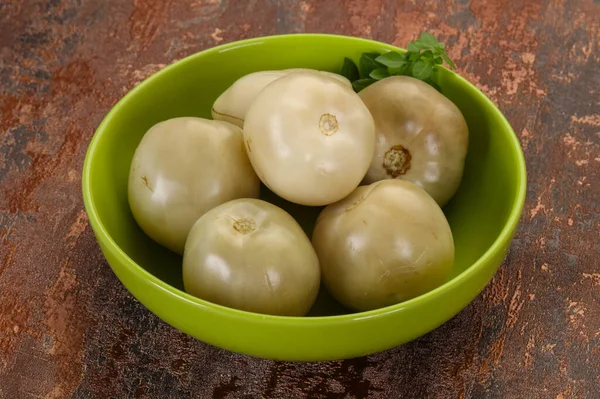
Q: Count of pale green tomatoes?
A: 6